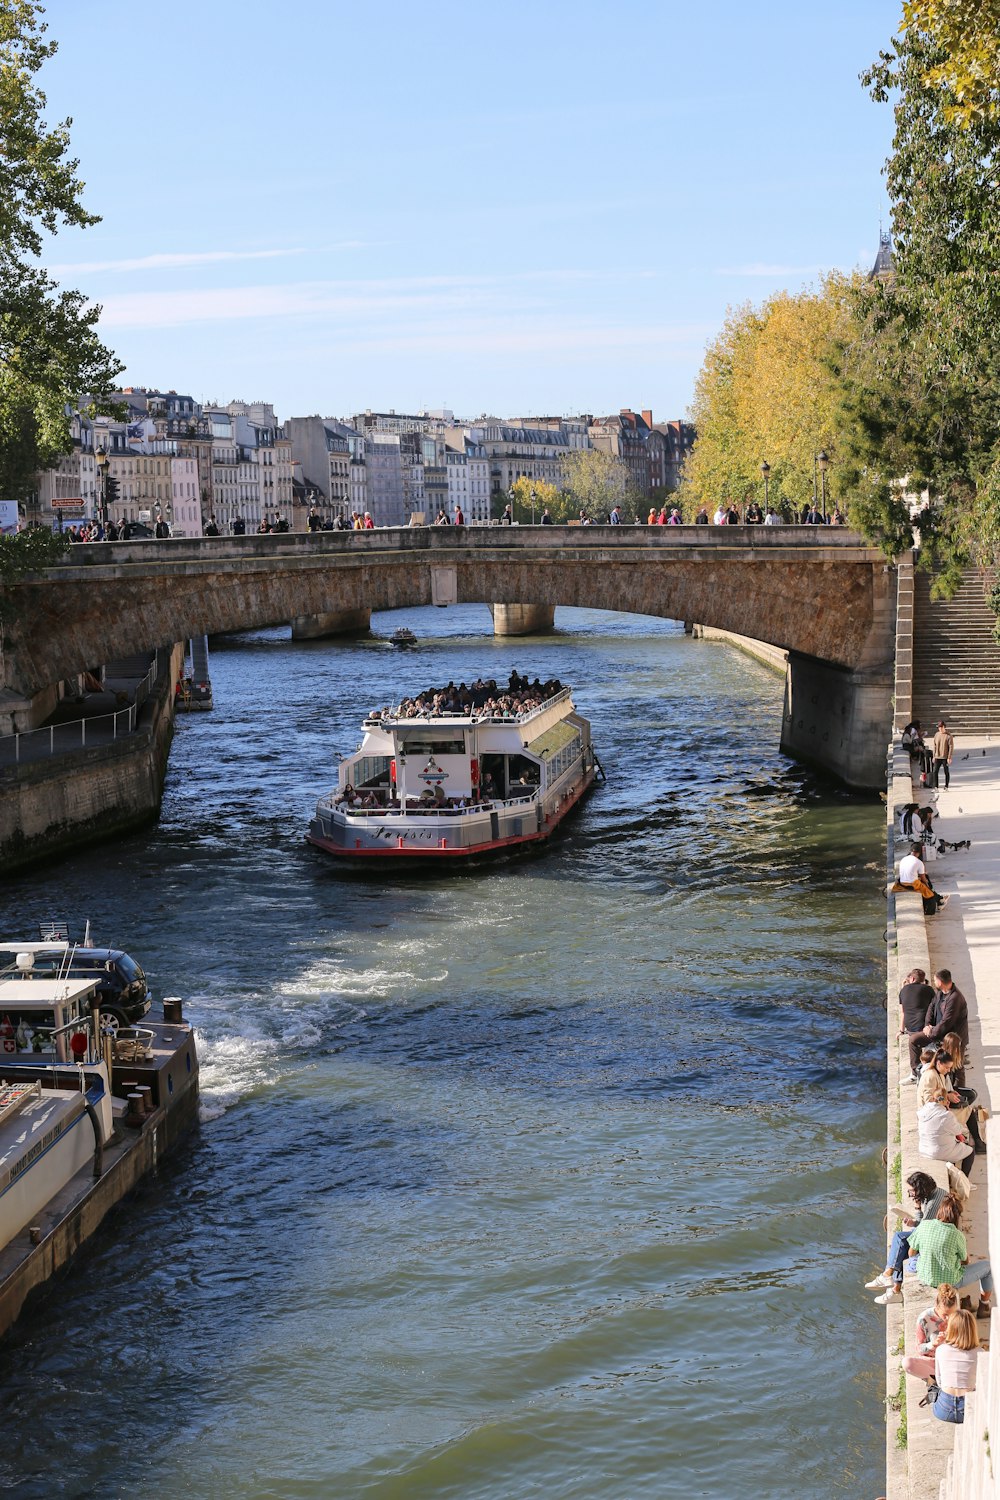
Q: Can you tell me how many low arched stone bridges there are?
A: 1